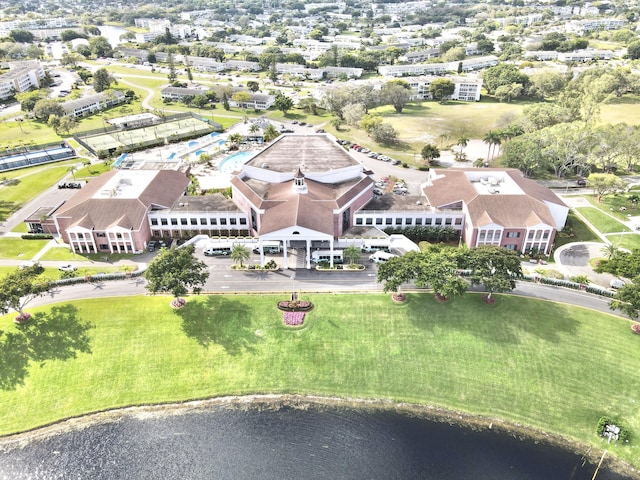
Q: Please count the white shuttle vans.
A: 5